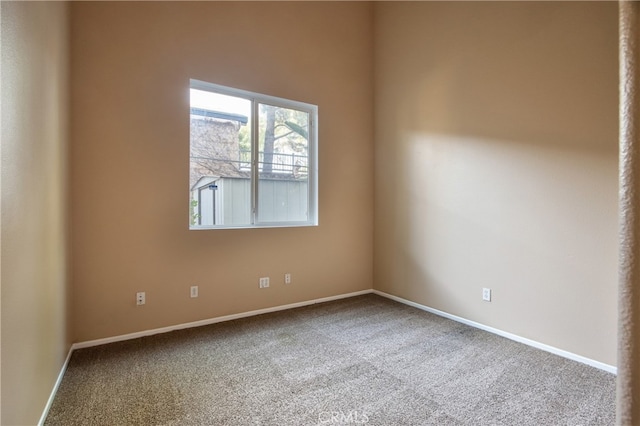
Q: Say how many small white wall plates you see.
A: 5